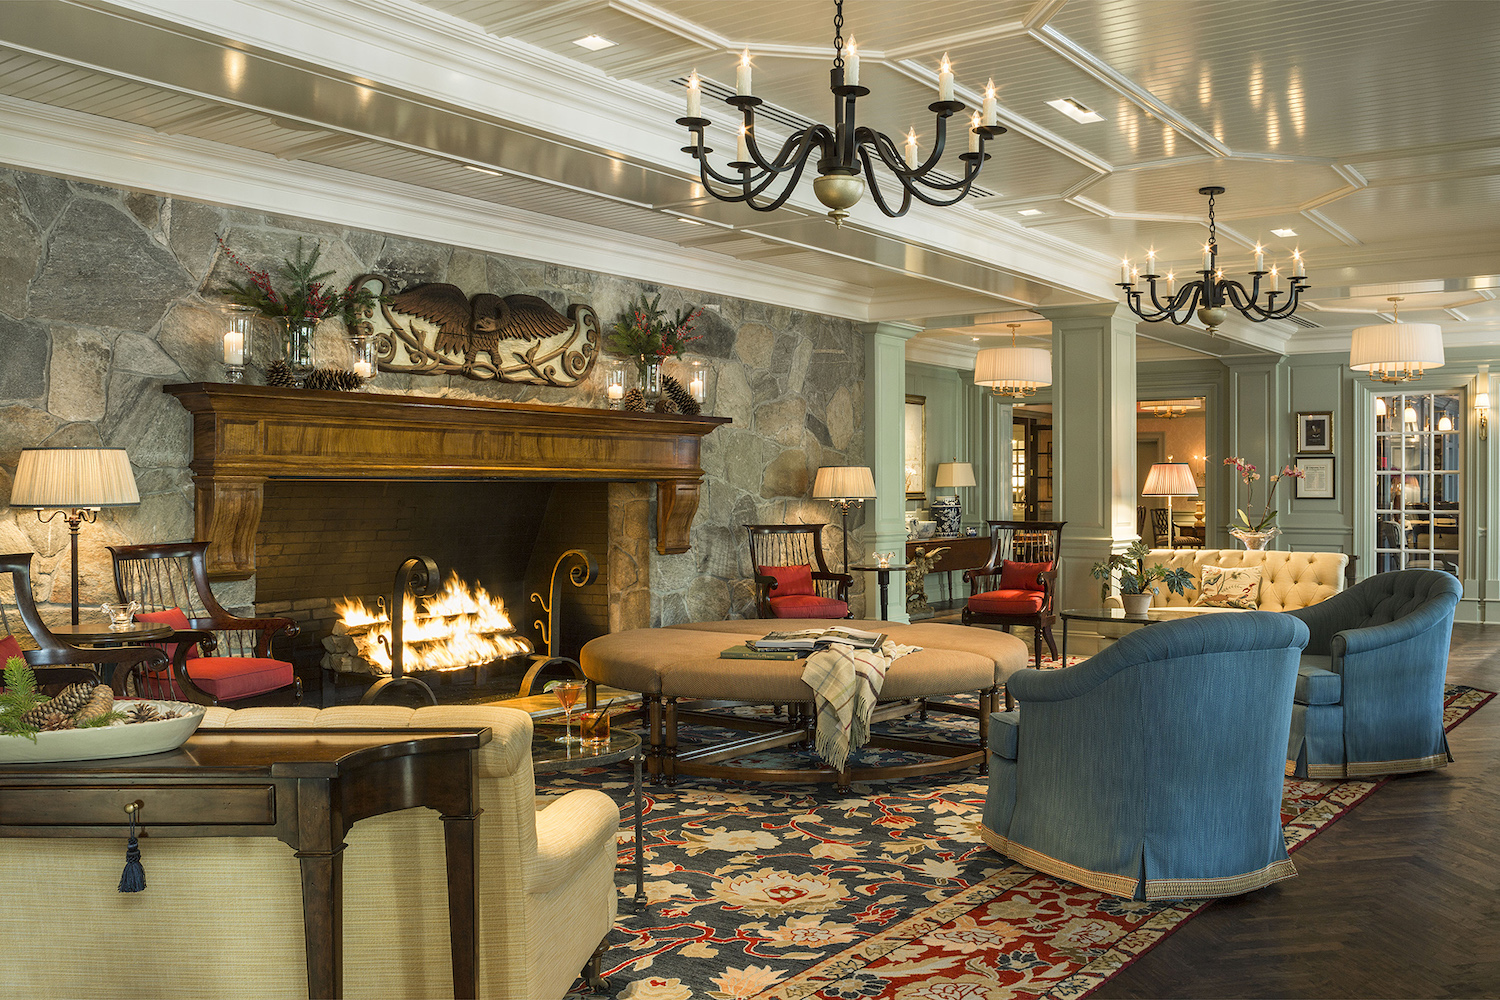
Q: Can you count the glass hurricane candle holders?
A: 4